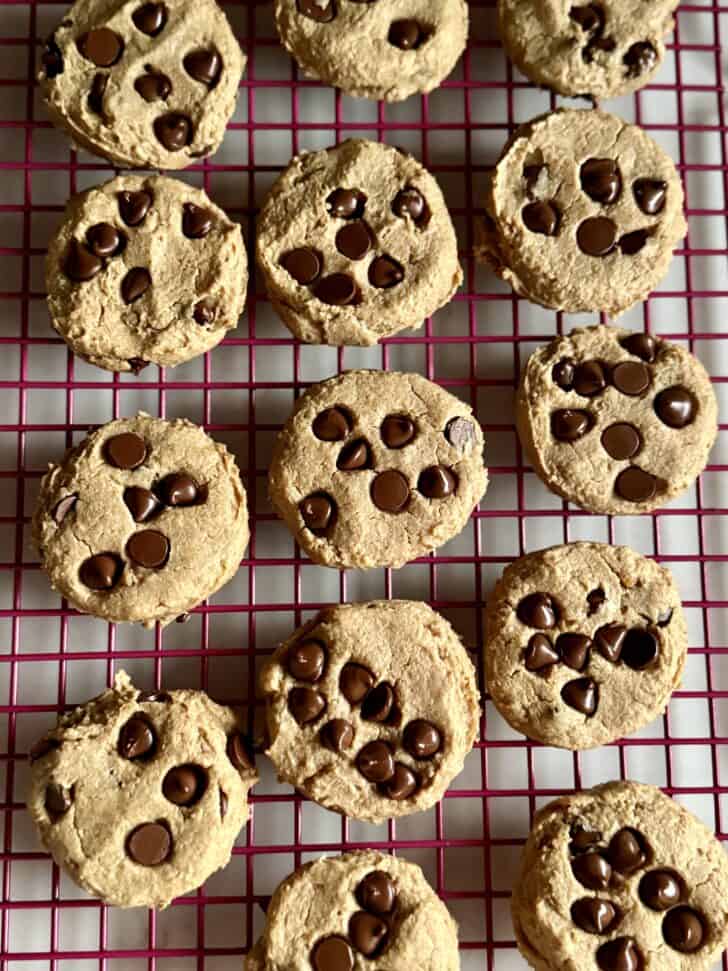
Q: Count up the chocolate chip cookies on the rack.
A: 14